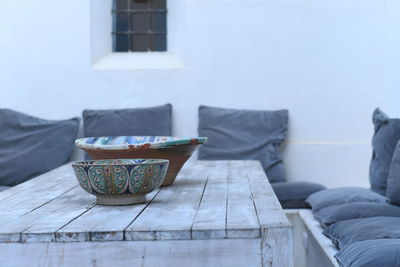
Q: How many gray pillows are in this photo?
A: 10